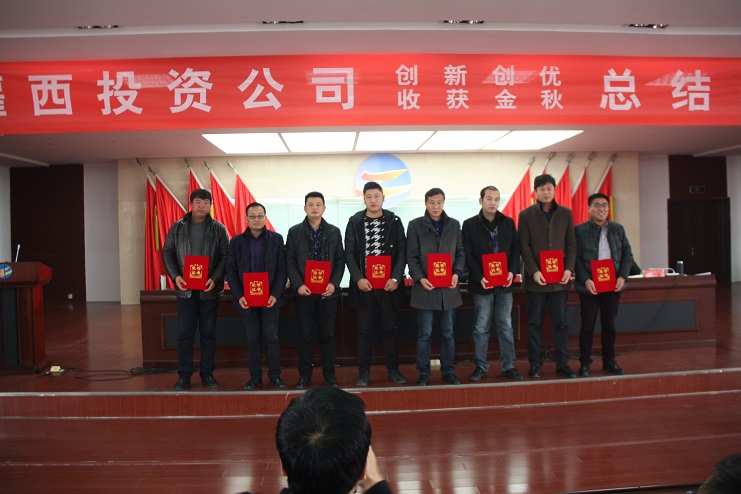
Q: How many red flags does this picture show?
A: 10